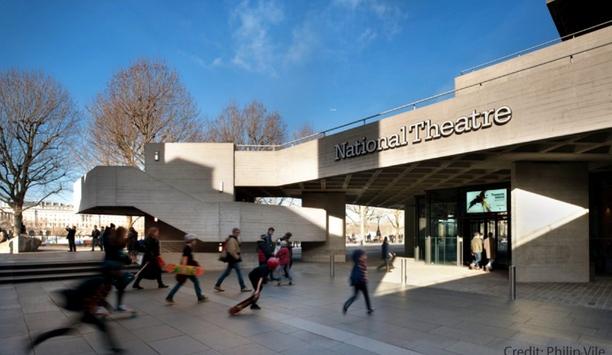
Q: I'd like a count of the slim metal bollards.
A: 3